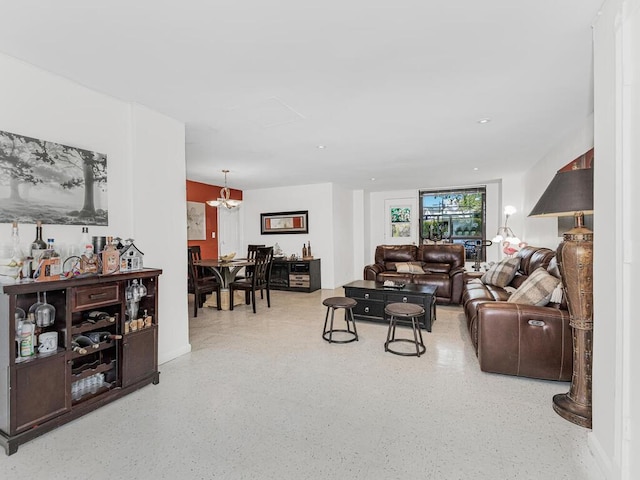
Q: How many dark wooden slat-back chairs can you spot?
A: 4